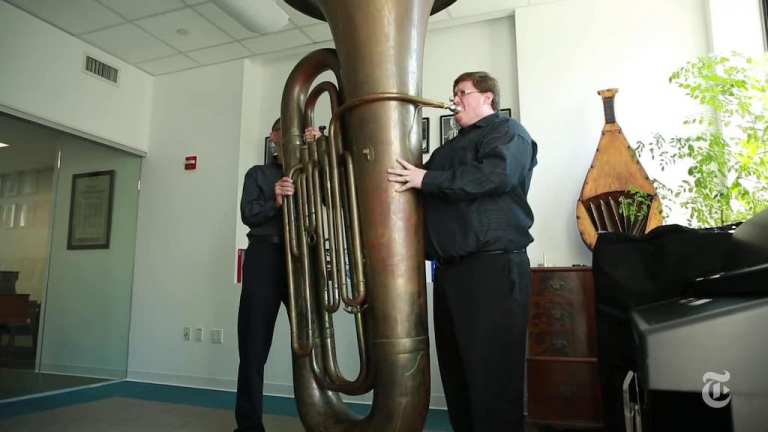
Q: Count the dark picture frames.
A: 5